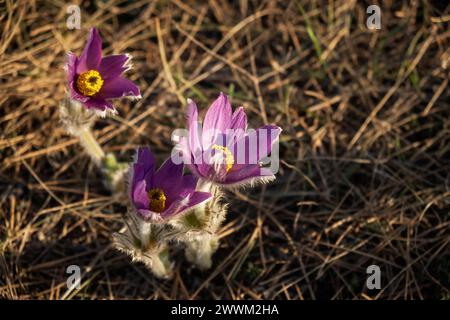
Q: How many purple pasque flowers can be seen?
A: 3